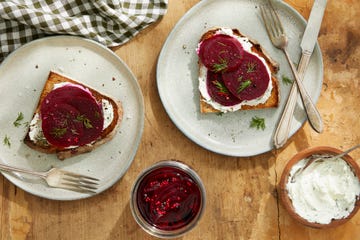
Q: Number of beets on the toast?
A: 5